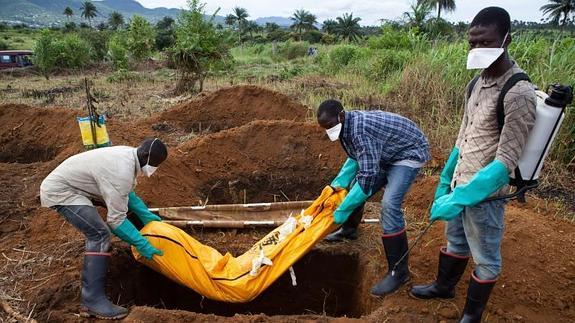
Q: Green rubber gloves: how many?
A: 6